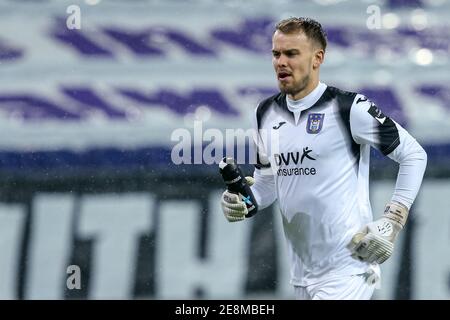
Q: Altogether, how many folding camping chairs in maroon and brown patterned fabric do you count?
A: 0